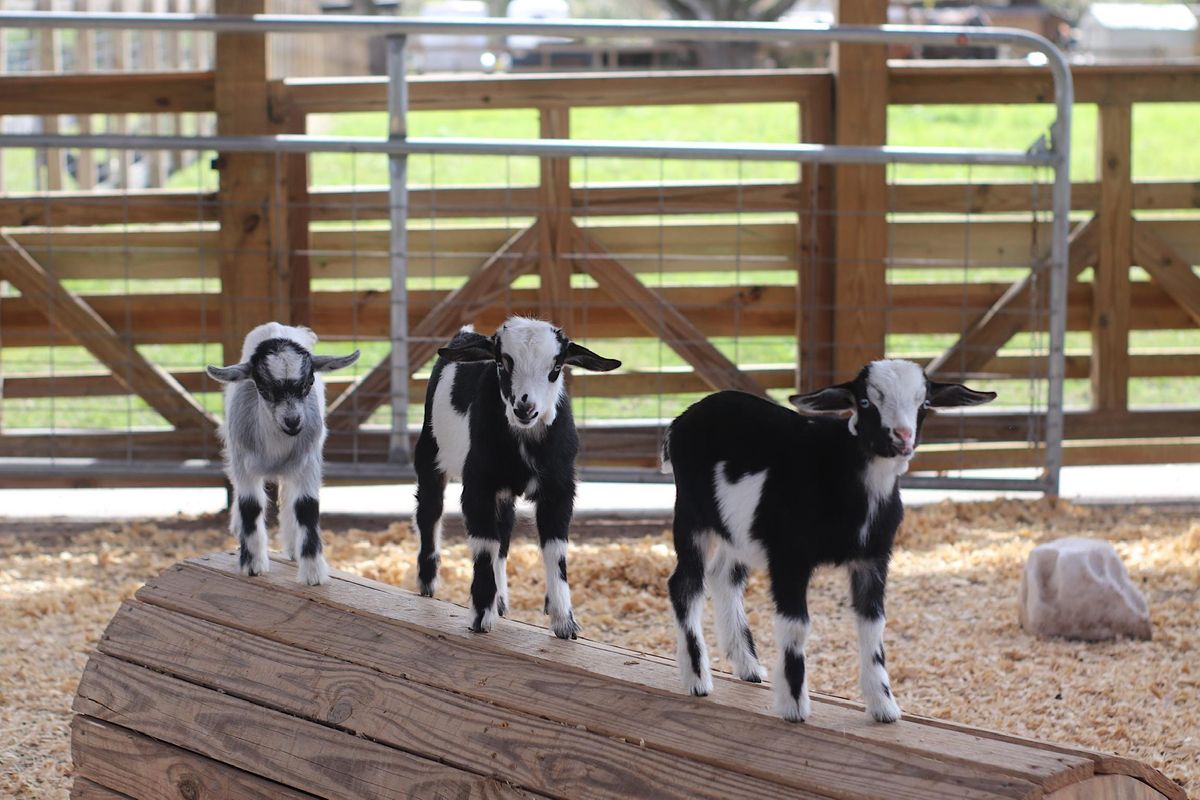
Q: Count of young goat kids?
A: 3